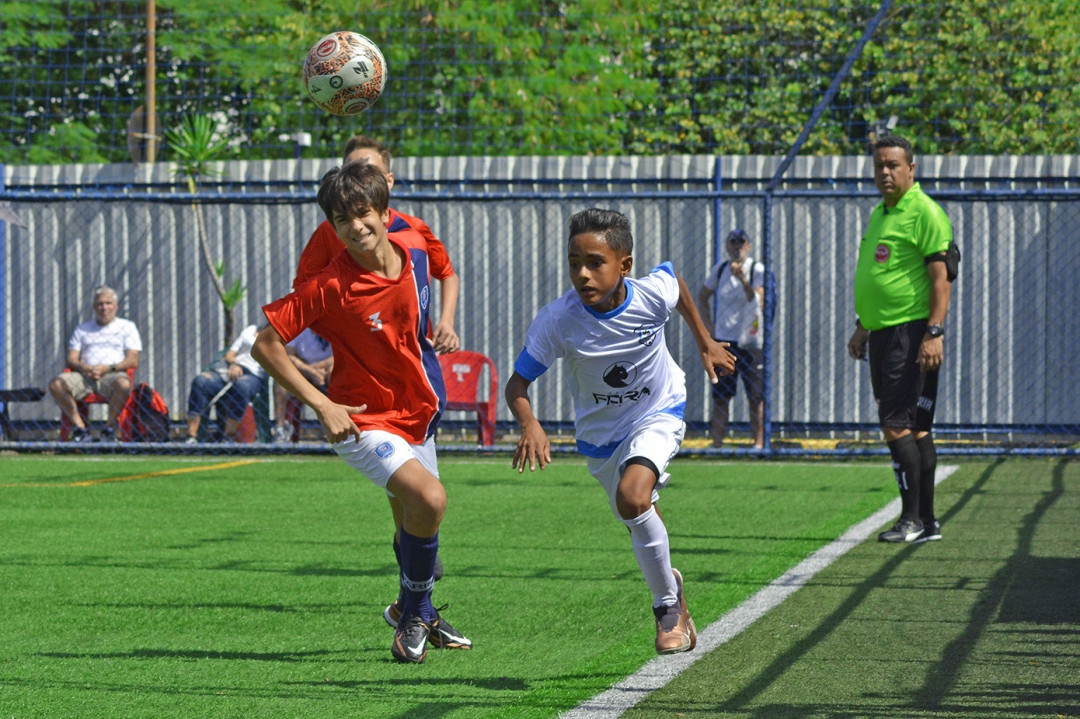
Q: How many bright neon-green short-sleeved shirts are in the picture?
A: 1